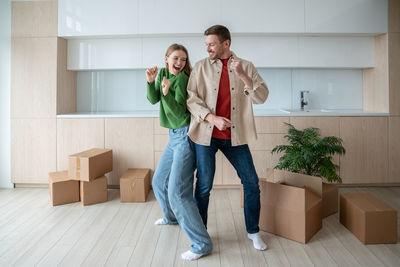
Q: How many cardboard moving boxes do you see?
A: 7